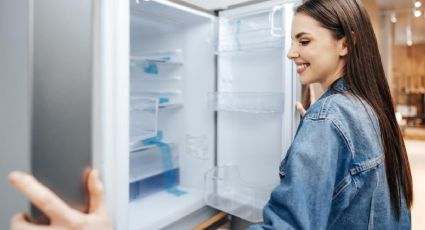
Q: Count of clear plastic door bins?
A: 3